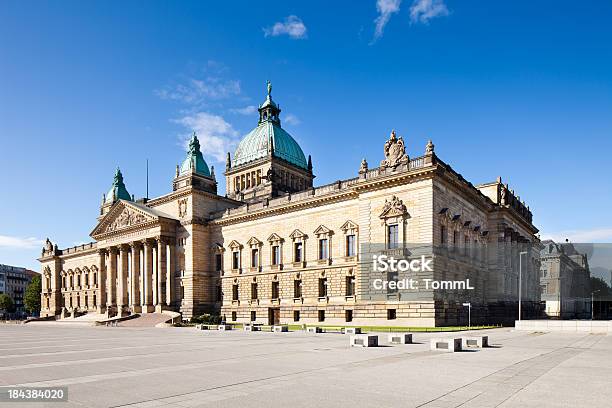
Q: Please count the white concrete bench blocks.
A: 10